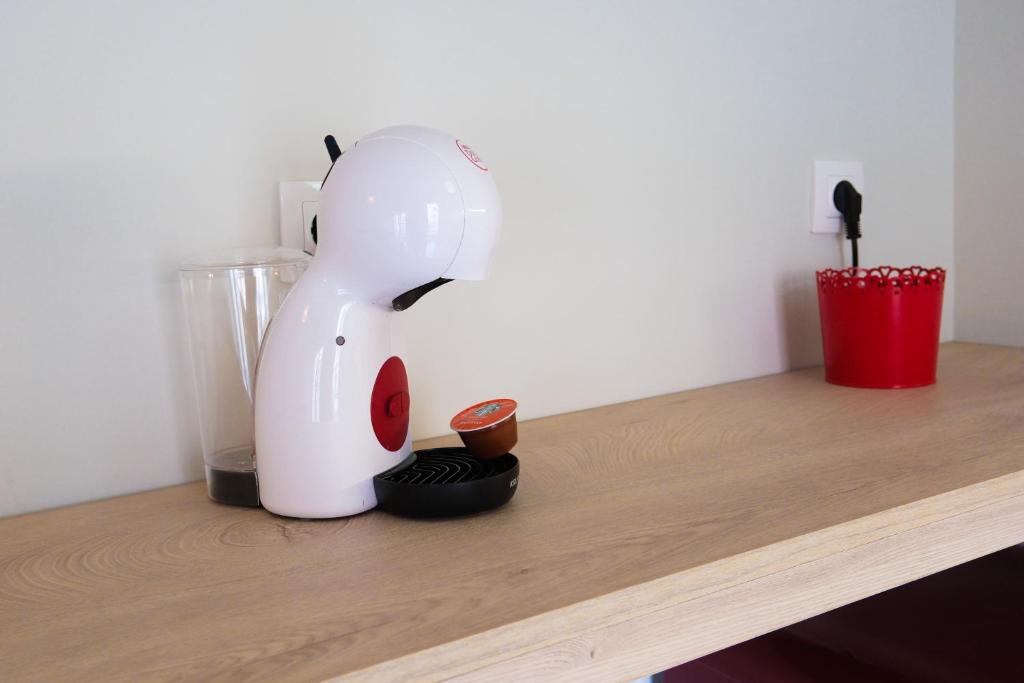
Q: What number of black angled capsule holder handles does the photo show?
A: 1